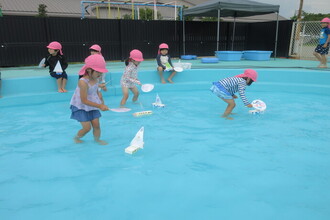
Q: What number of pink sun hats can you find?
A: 7